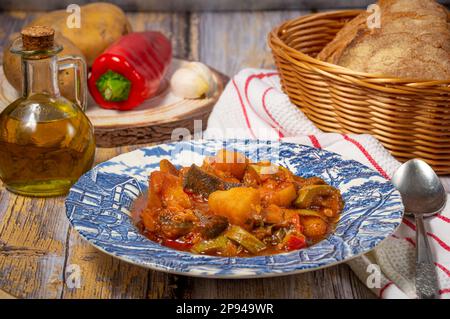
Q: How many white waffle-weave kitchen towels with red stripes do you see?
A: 1